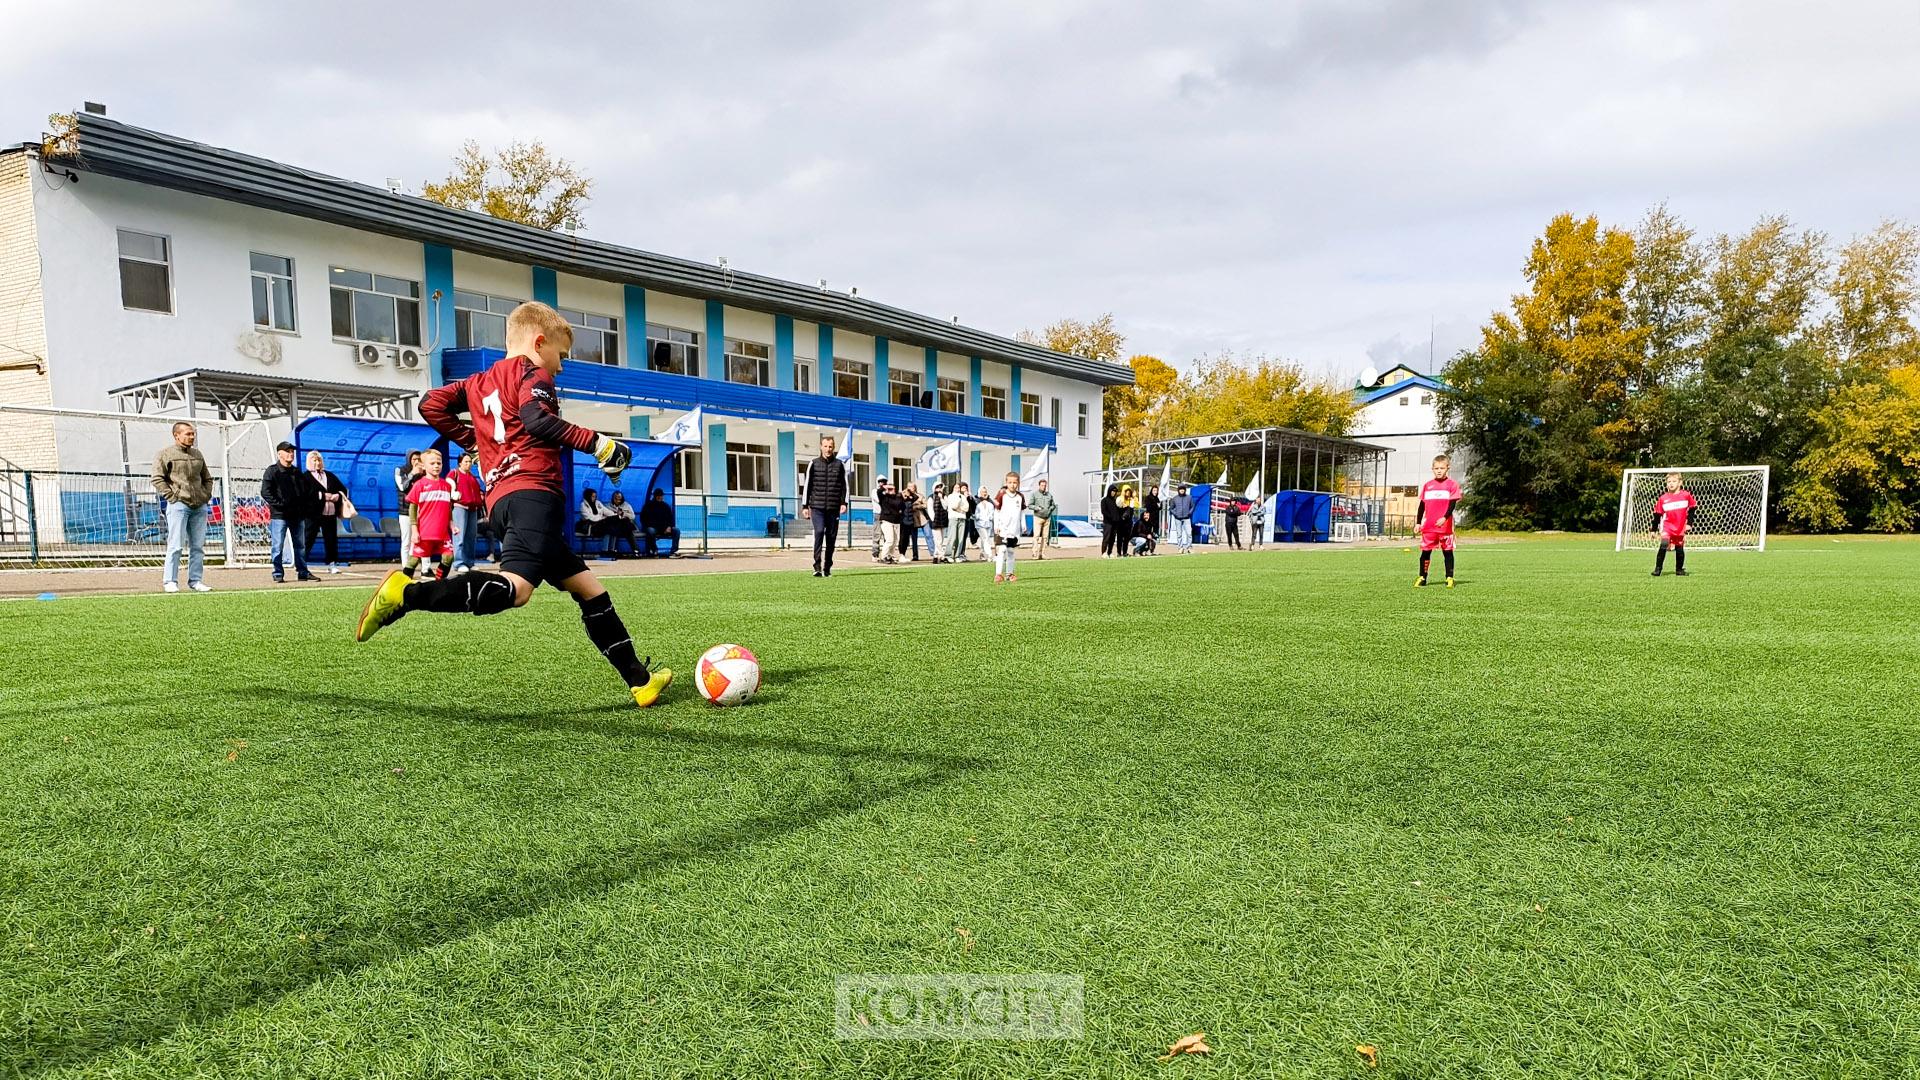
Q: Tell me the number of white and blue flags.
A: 8